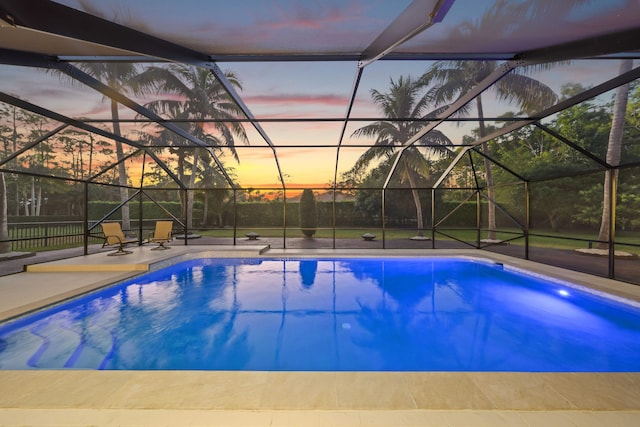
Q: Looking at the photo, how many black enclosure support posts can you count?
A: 11